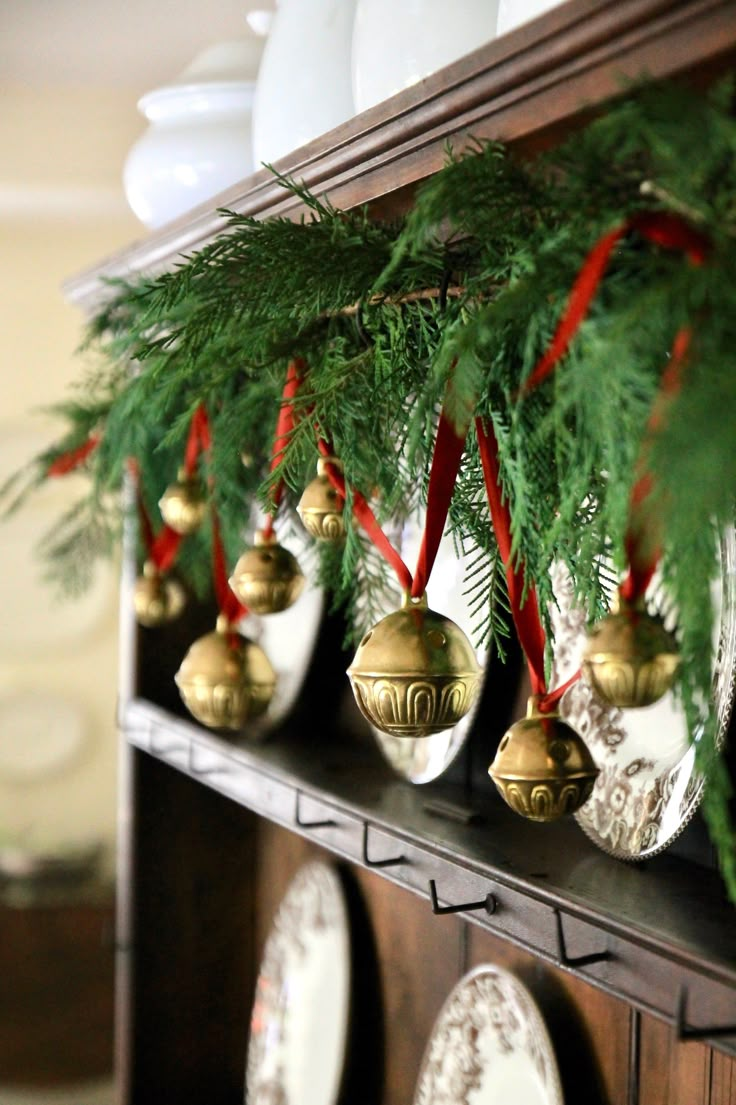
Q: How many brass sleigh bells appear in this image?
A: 8